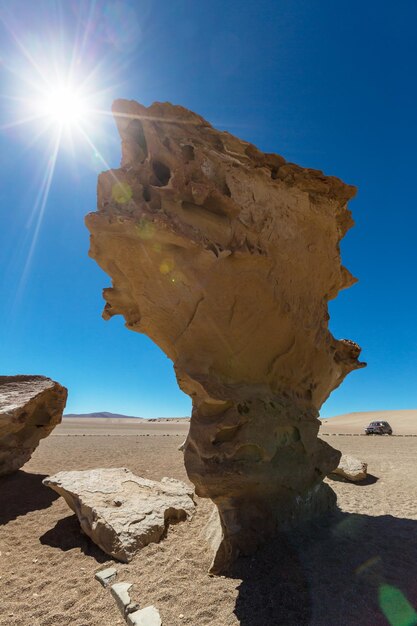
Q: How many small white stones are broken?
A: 3